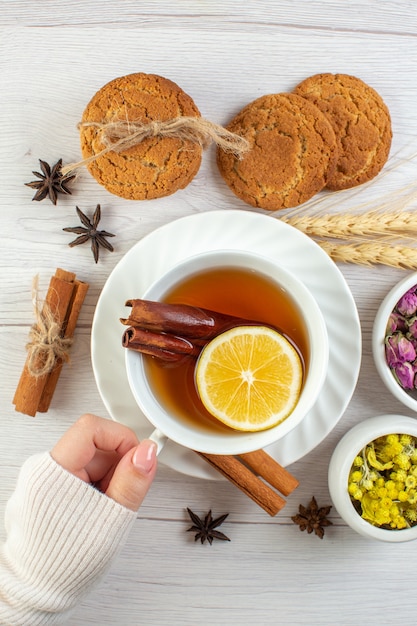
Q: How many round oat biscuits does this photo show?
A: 3